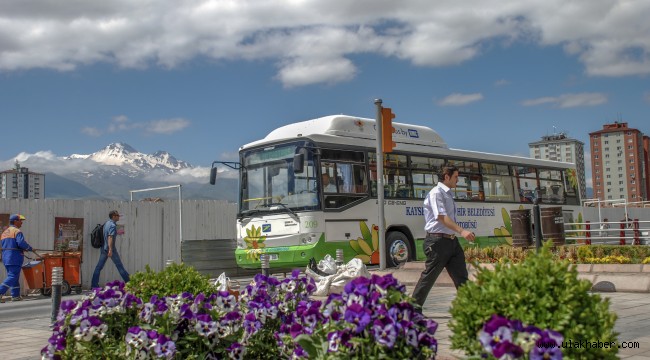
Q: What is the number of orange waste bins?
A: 3